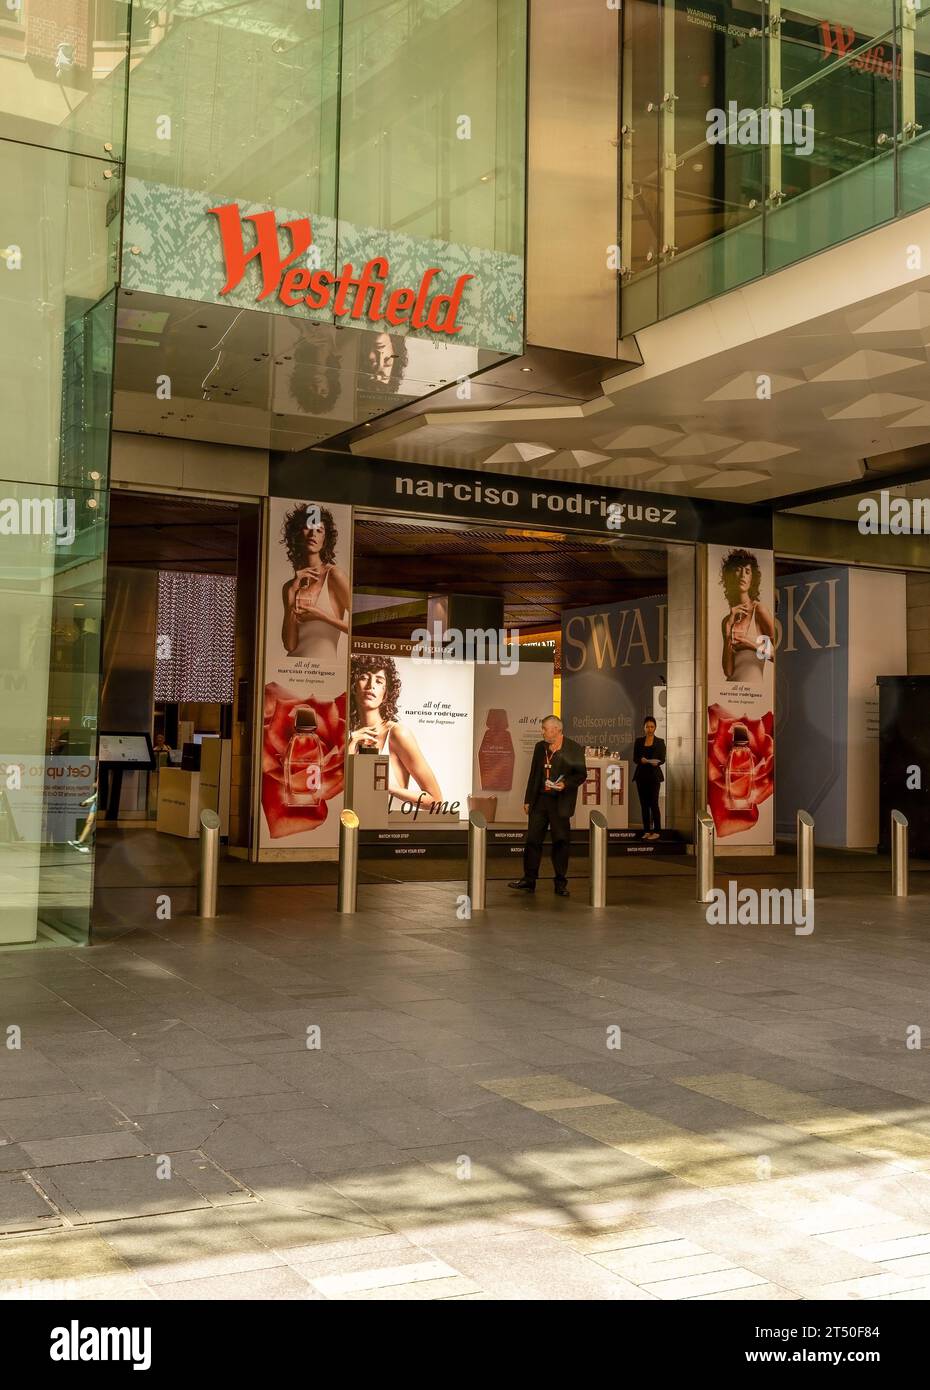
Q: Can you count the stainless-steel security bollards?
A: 7